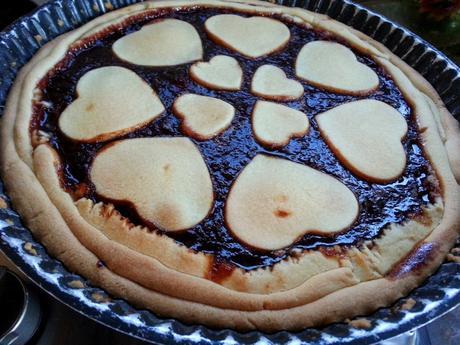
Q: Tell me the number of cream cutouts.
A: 11